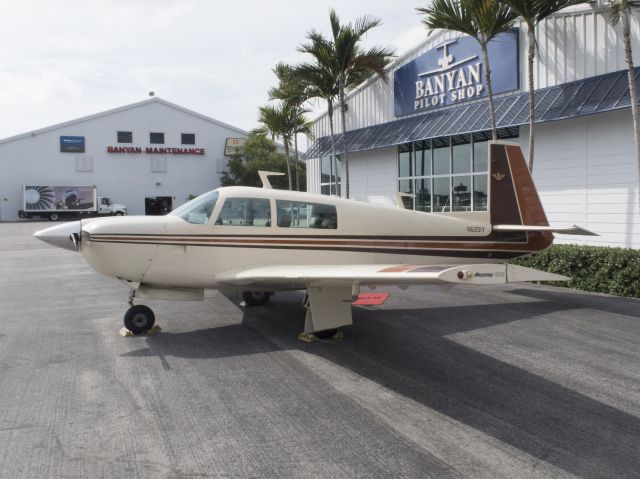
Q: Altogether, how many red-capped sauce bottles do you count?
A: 0